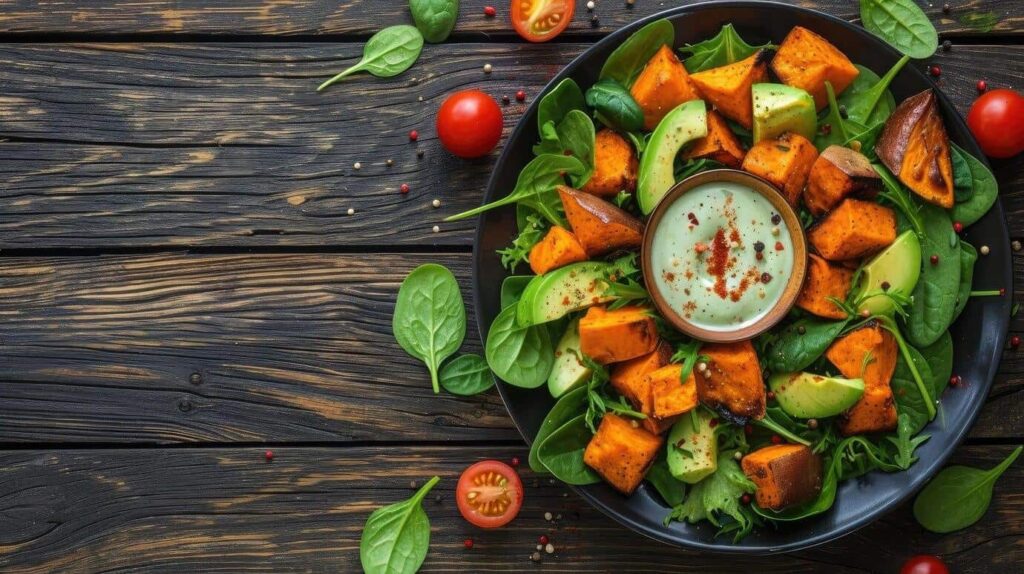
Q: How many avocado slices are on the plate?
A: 7